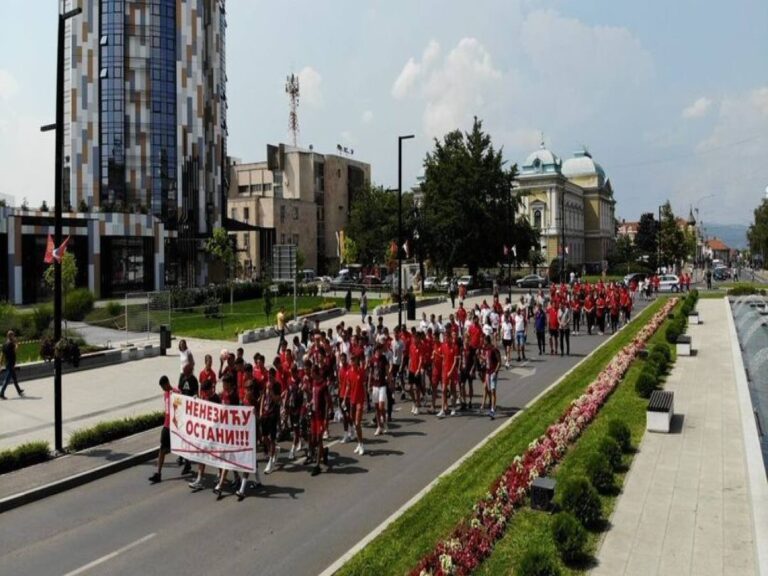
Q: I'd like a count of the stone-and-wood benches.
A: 3